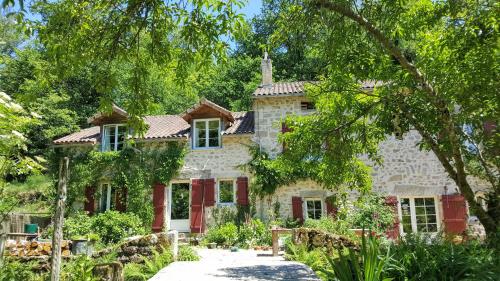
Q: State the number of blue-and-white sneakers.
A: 0